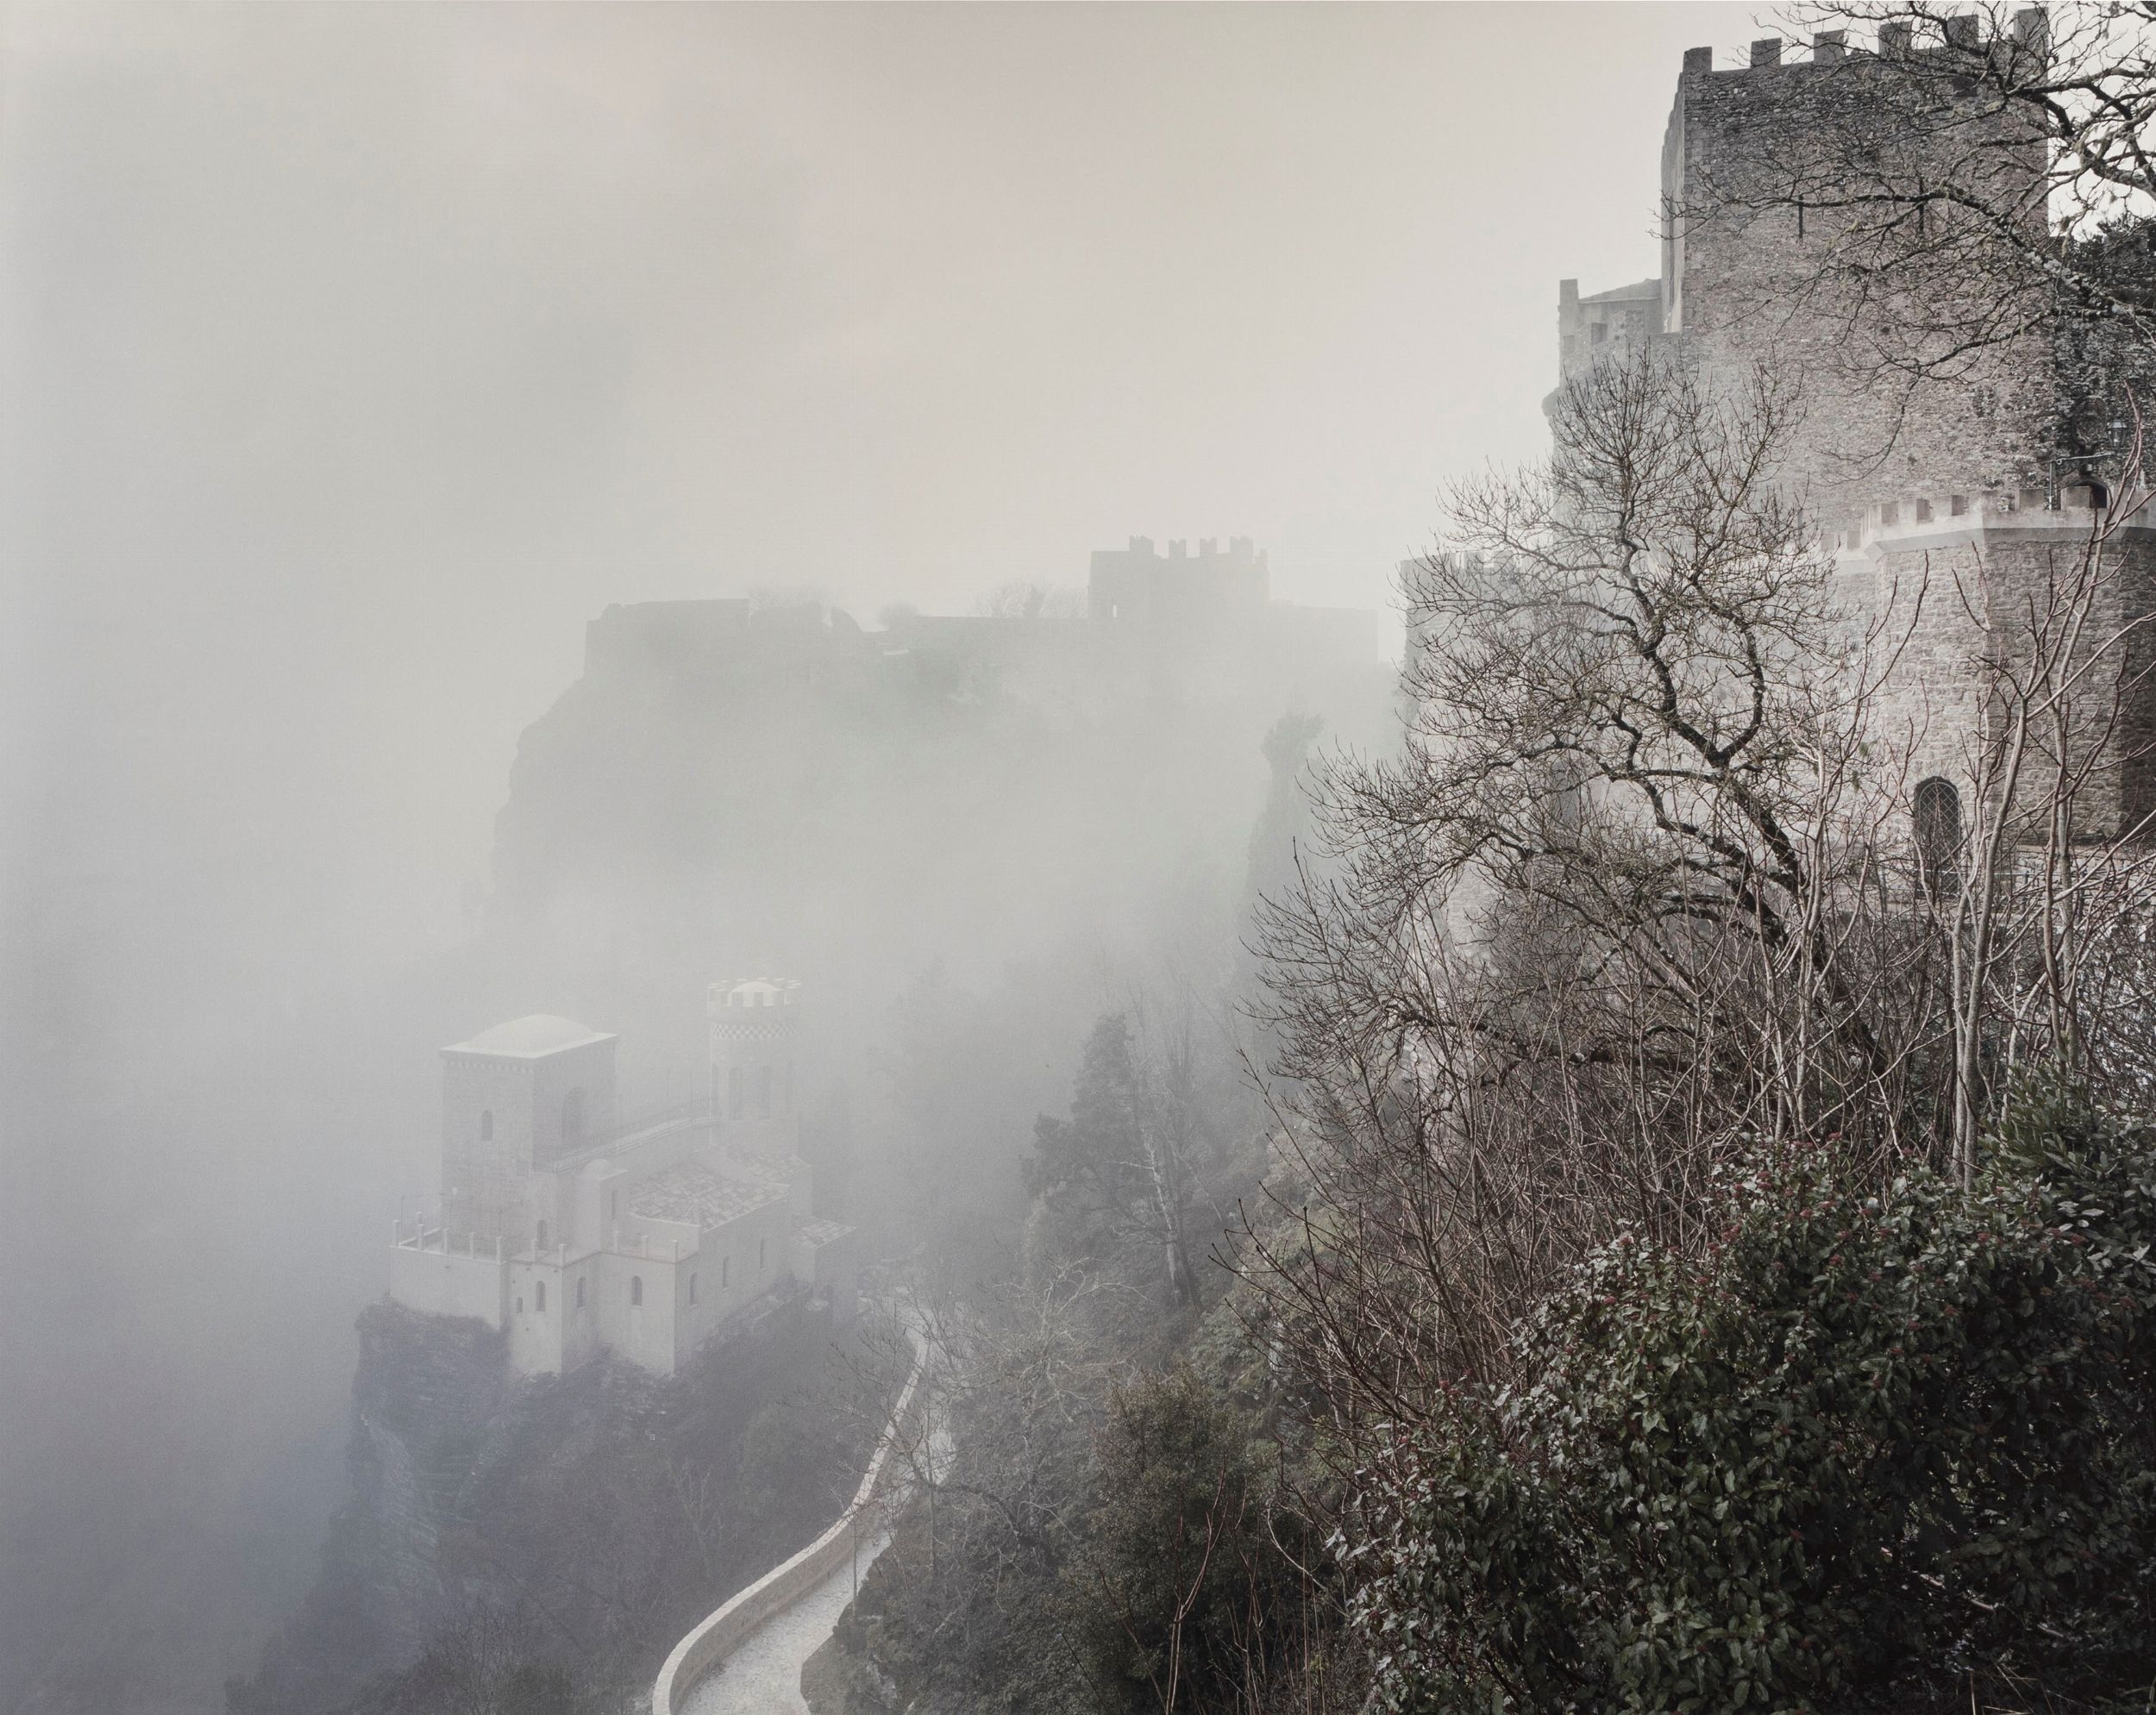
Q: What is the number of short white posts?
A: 12